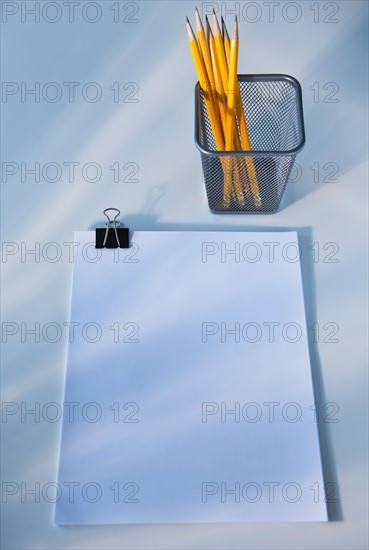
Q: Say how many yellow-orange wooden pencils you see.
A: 6